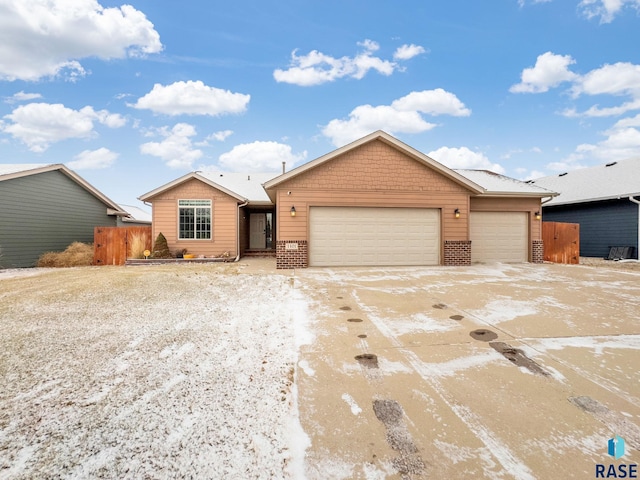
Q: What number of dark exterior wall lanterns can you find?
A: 3